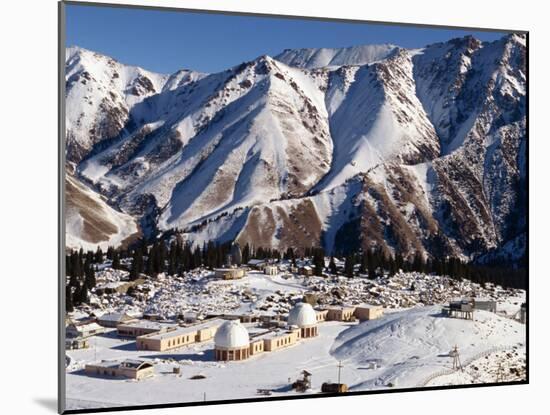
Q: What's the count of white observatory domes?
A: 2